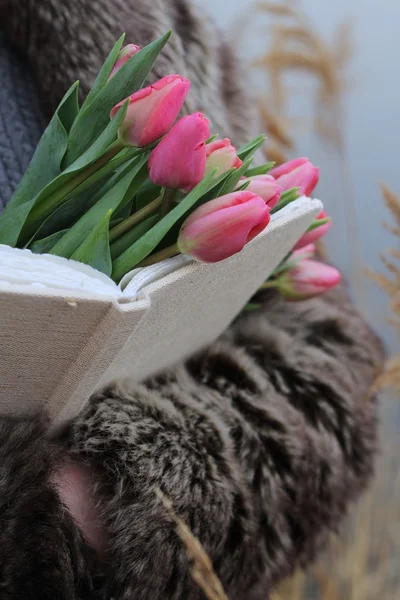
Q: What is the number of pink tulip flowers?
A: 10